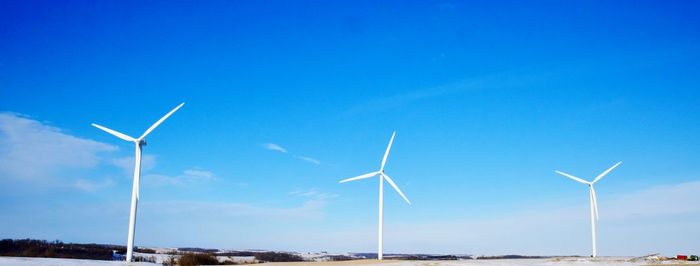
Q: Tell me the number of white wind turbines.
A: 3